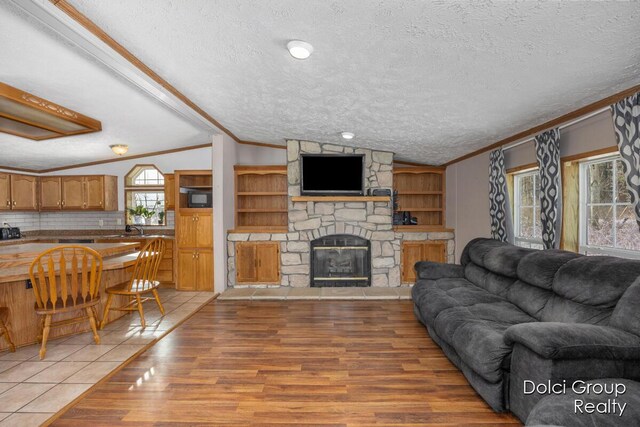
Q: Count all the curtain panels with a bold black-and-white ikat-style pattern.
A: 3